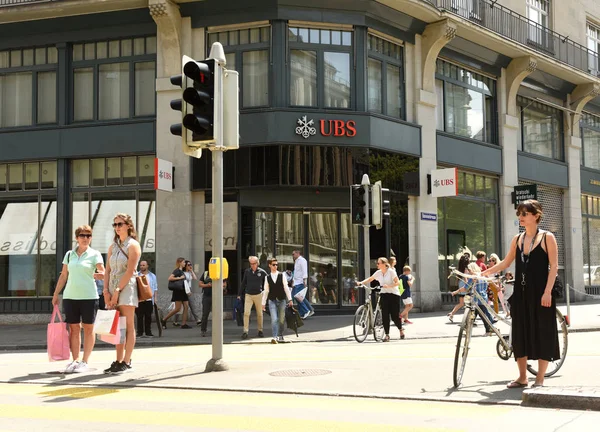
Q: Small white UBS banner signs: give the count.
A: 2